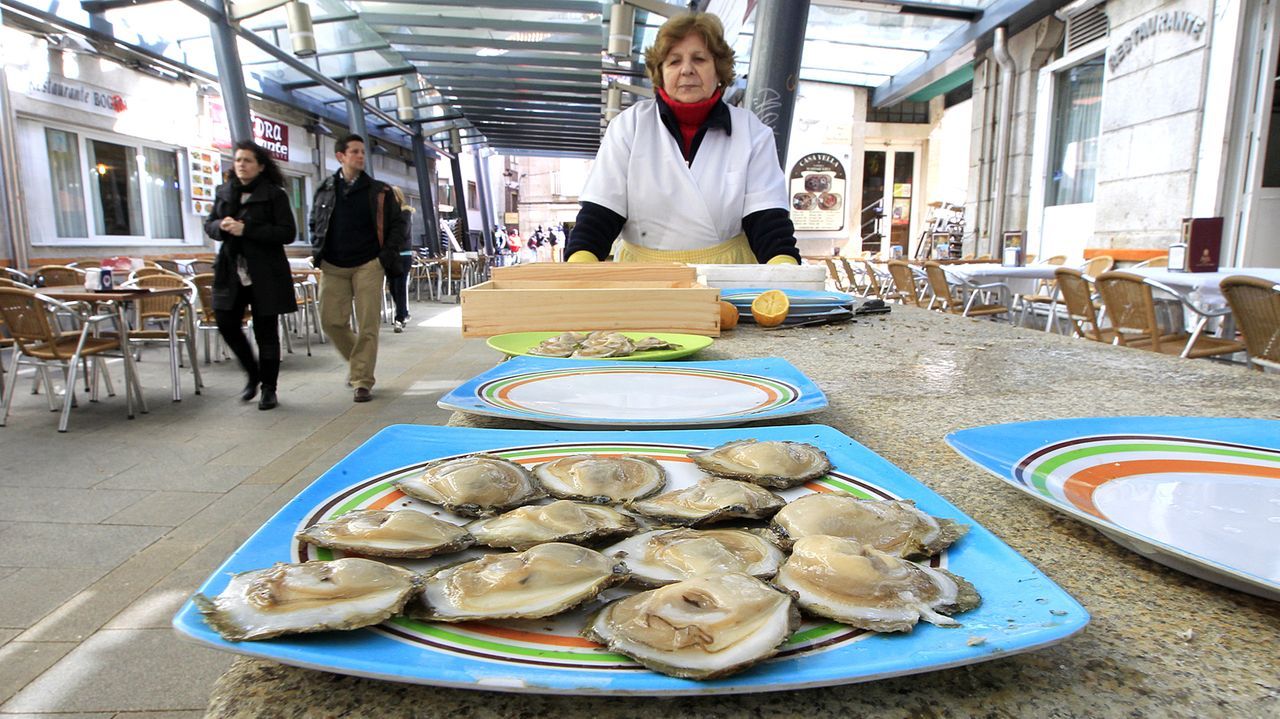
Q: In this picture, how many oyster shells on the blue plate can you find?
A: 12